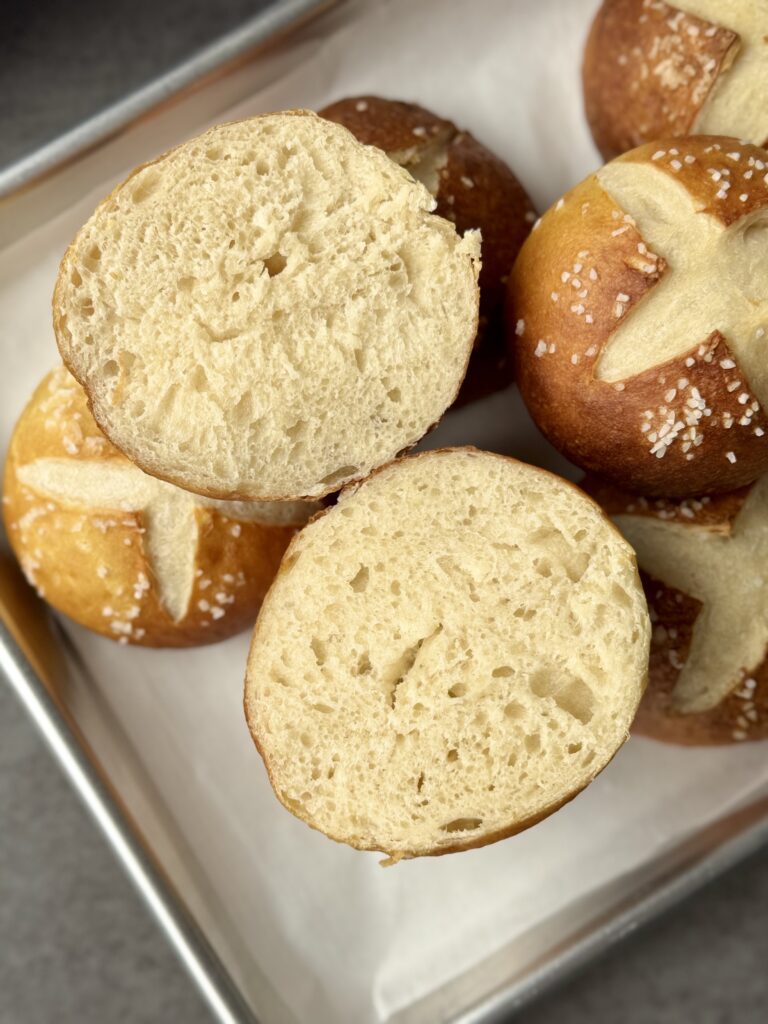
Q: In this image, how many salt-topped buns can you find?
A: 5